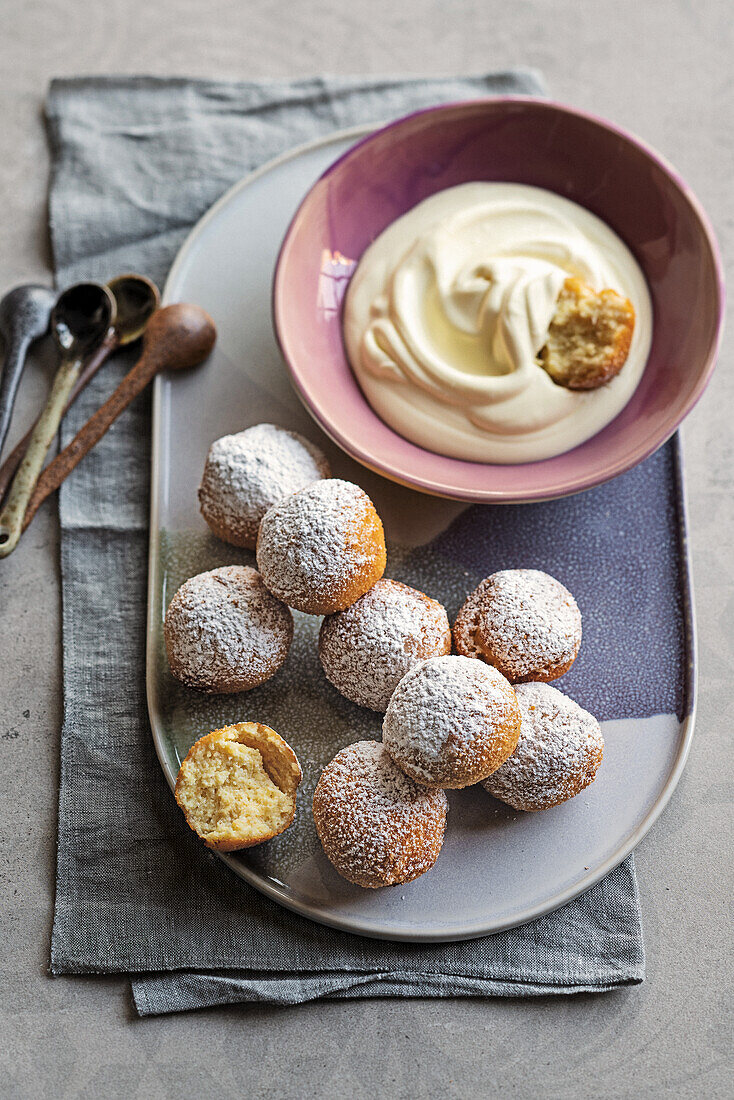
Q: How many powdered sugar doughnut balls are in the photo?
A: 8